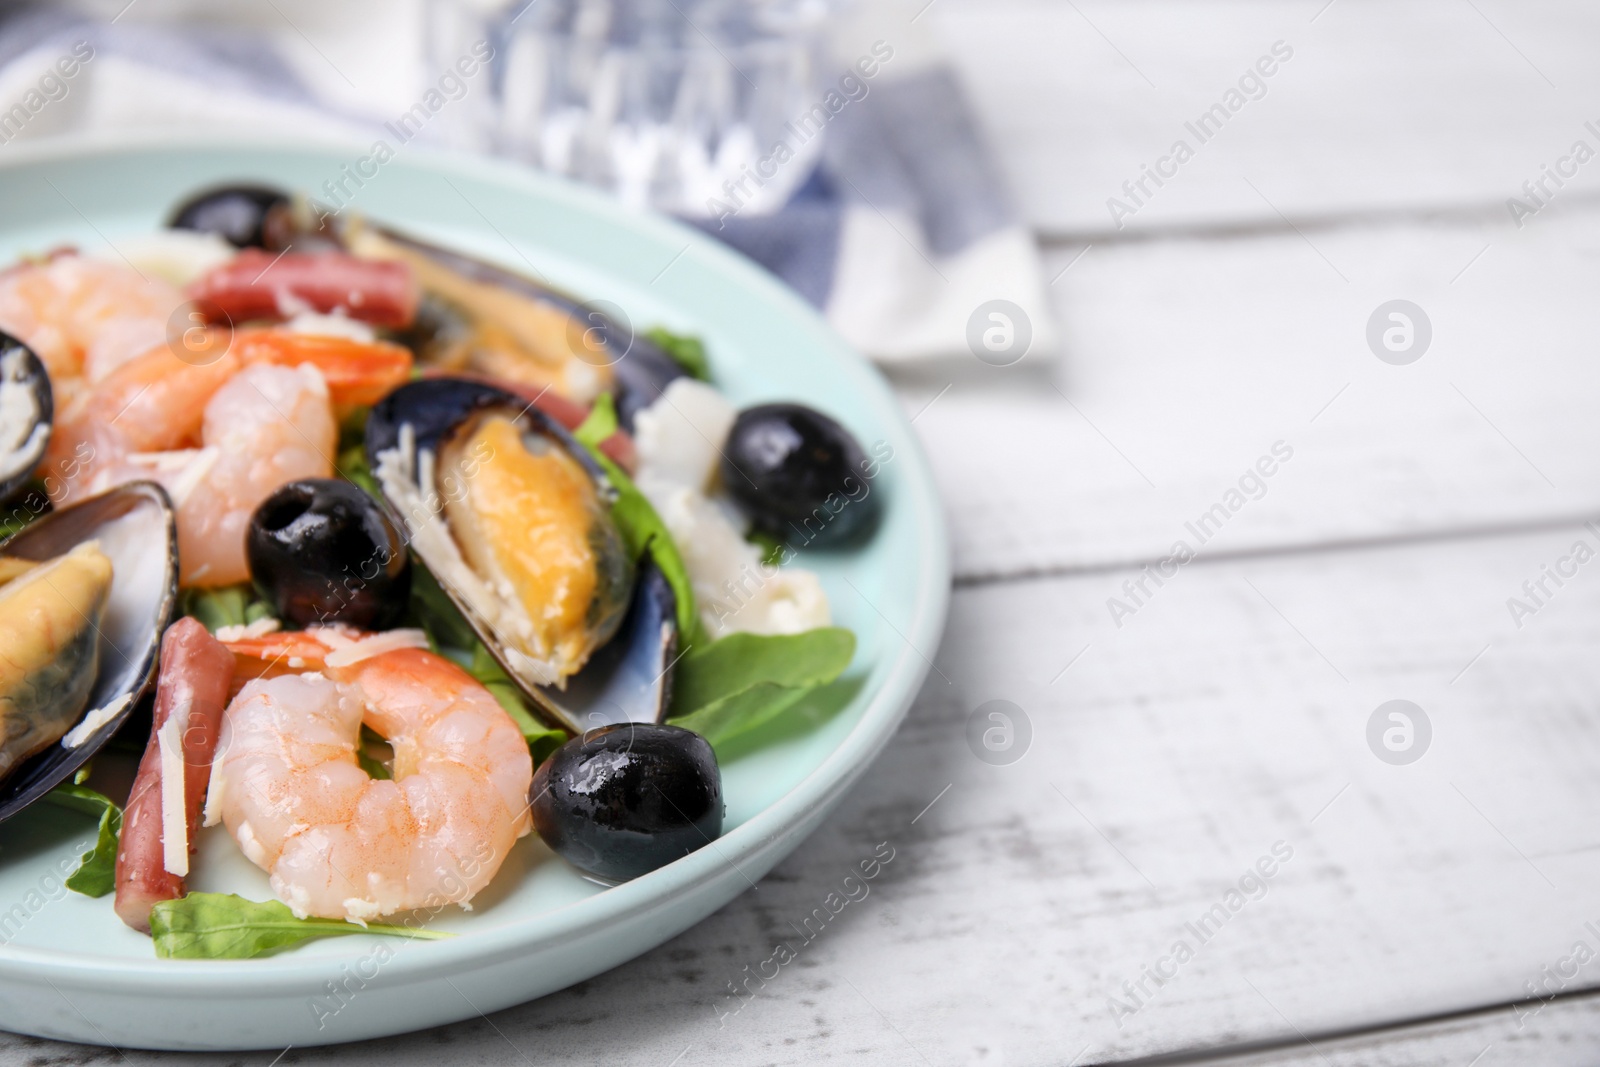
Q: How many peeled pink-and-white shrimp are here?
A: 3